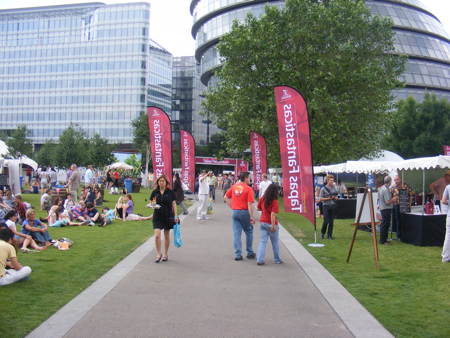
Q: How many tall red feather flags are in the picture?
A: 4